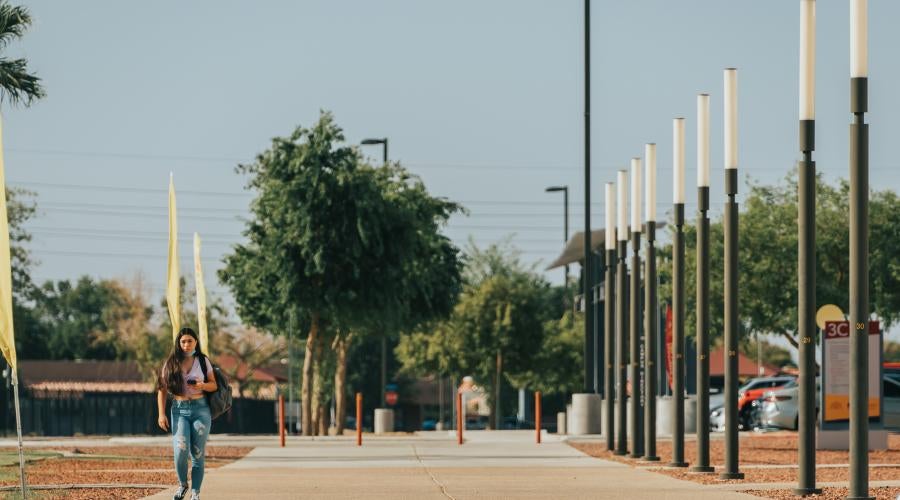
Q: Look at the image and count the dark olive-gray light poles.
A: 9